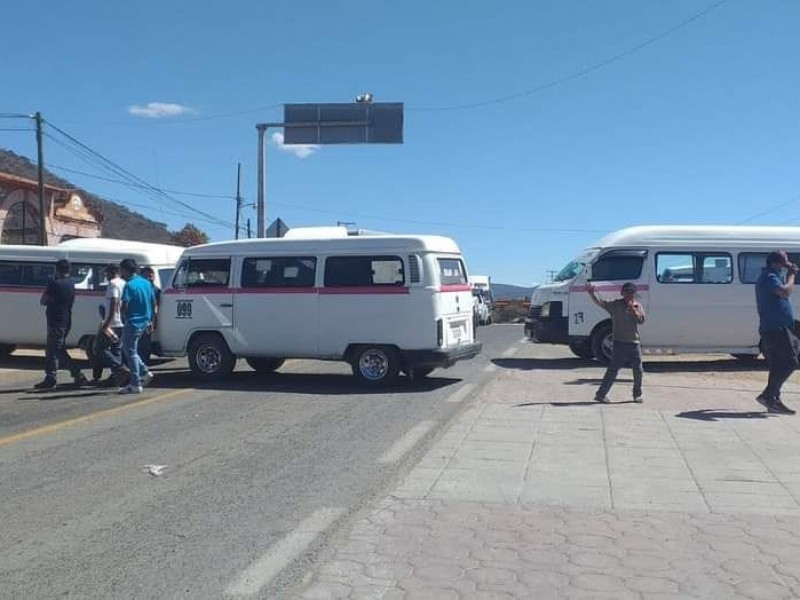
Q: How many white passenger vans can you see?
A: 3